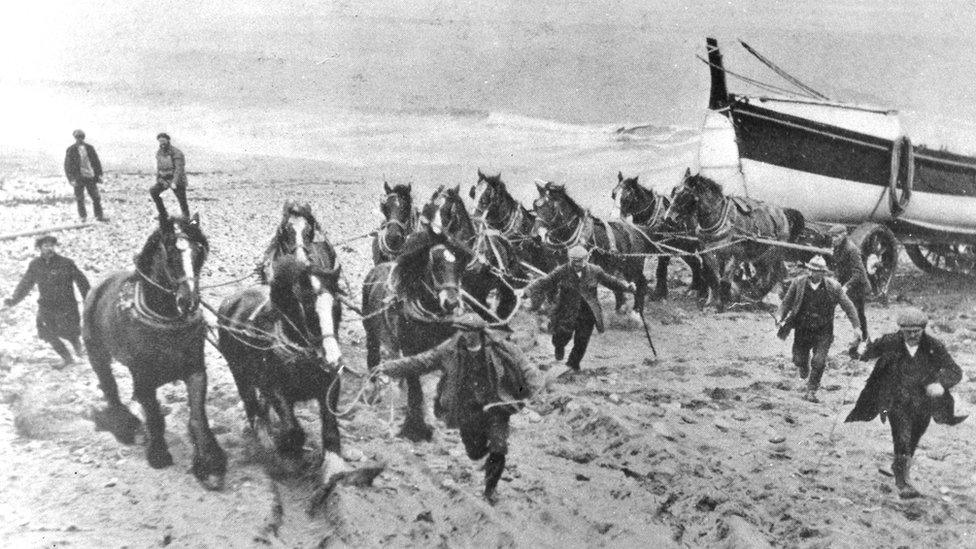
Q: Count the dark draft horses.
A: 10